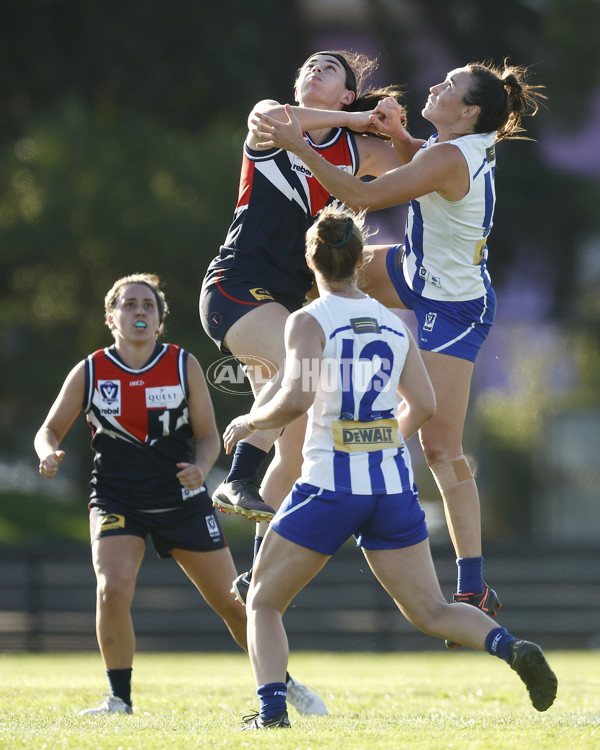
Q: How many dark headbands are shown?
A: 1